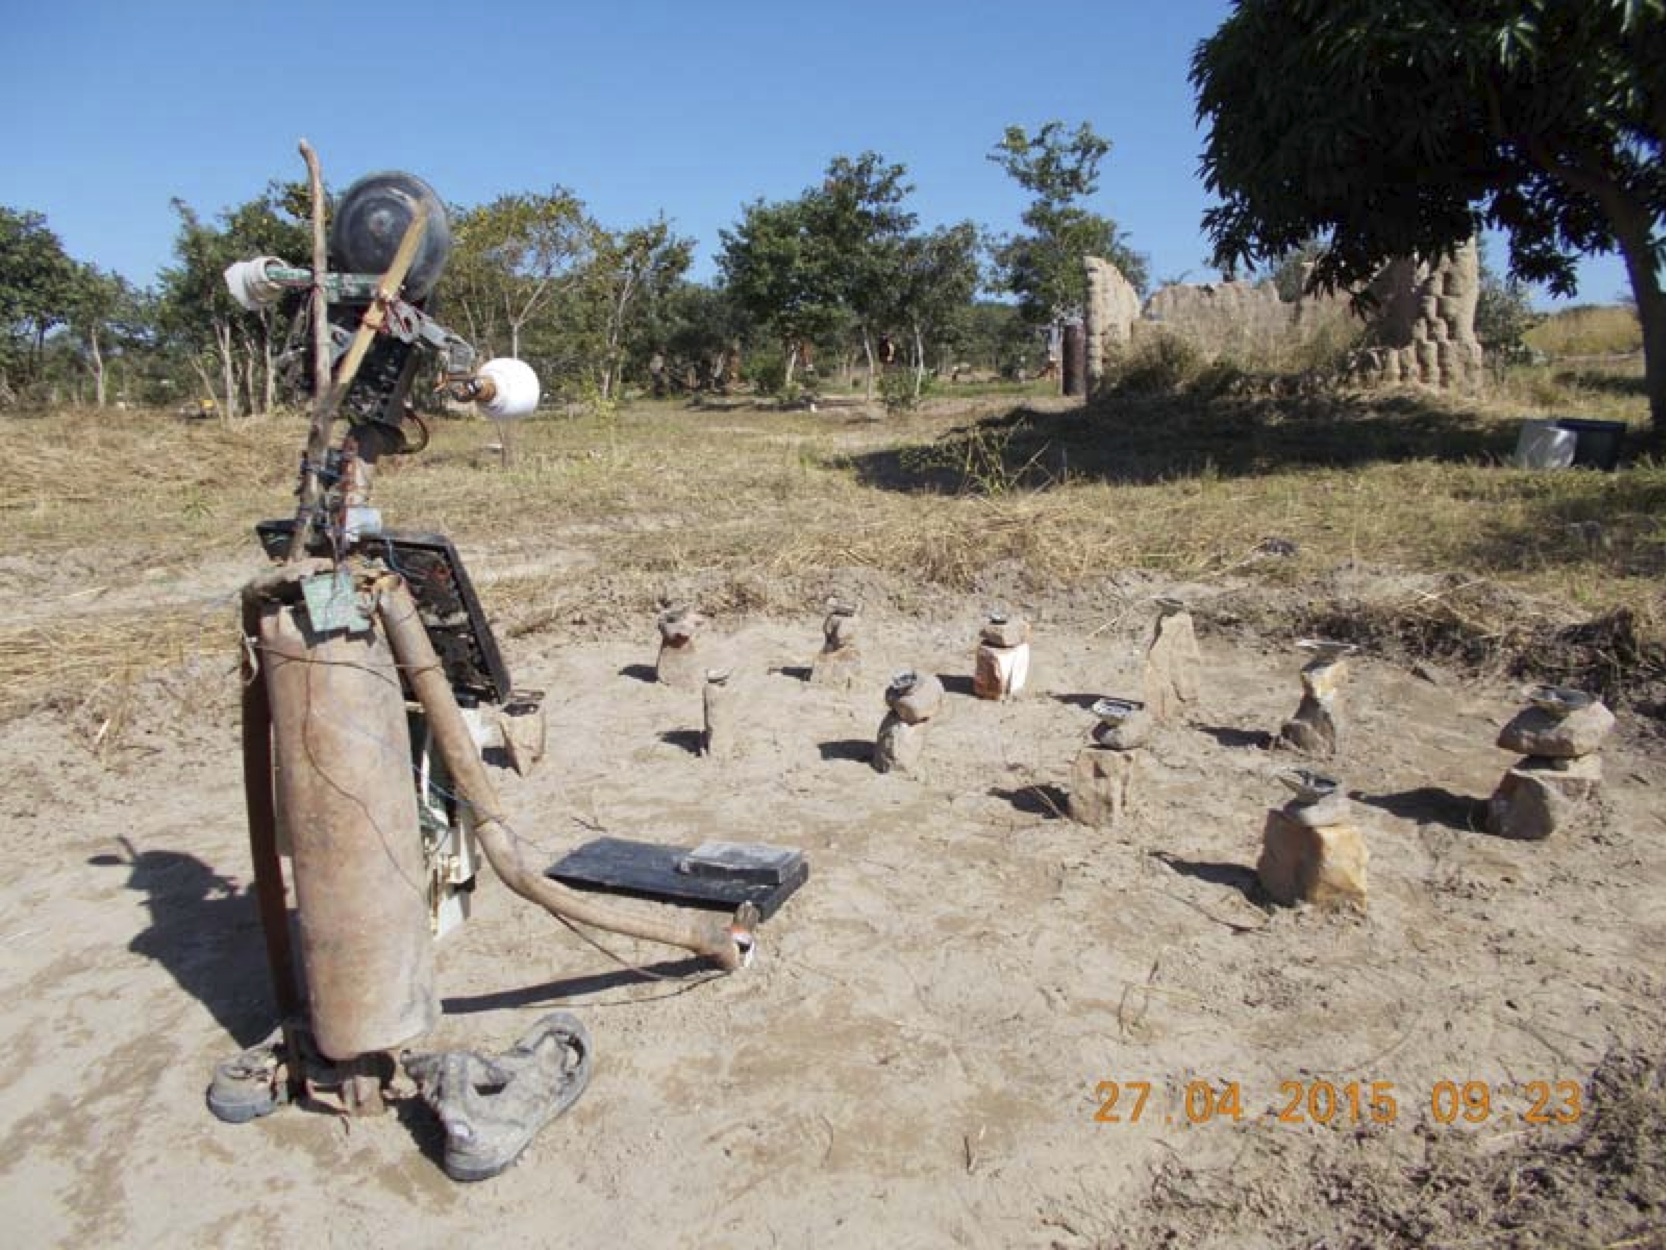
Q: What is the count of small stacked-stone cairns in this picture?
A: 11